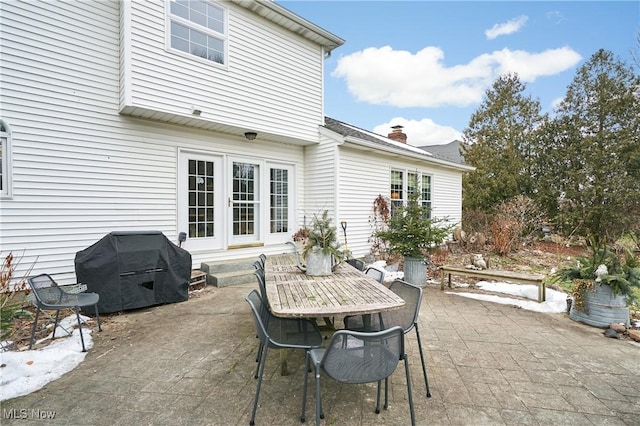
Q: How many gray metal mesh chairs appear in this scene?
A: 9